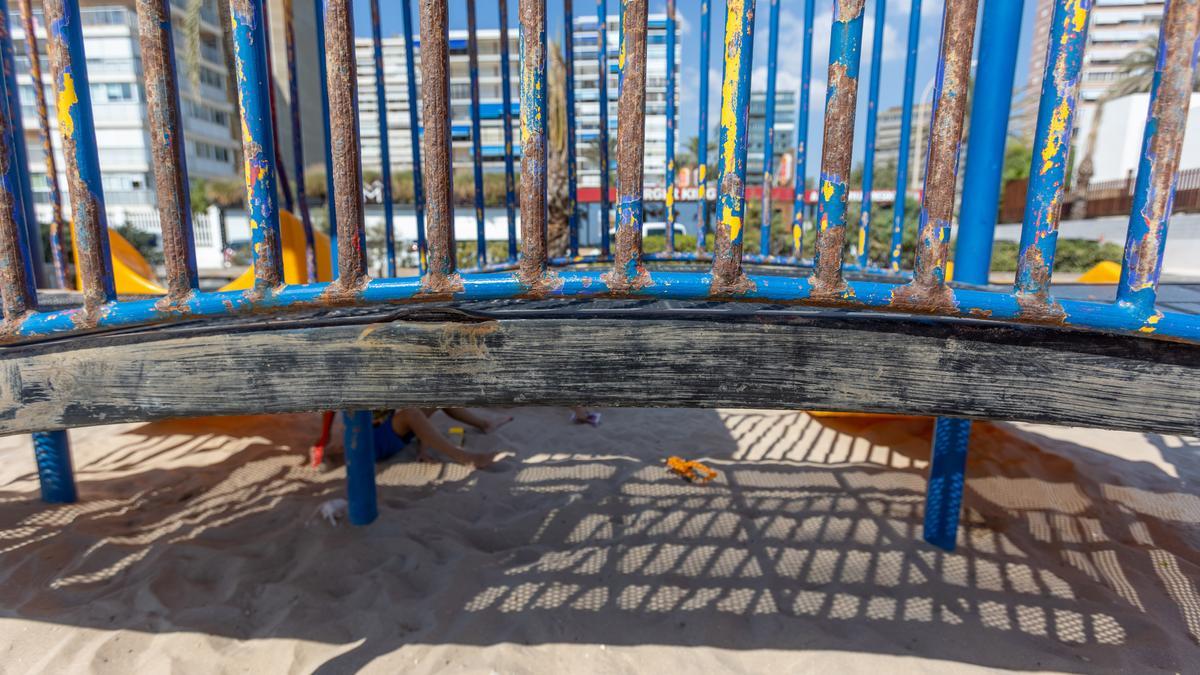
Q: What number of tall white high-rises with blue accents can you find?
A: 2